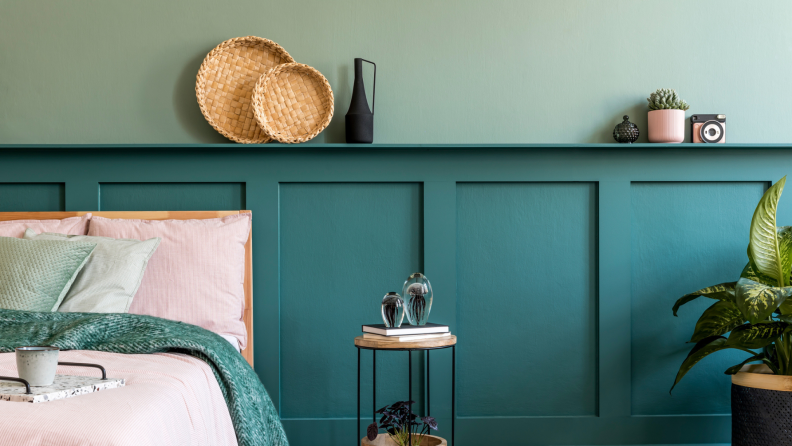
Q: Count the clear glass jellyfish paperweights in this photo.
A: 2